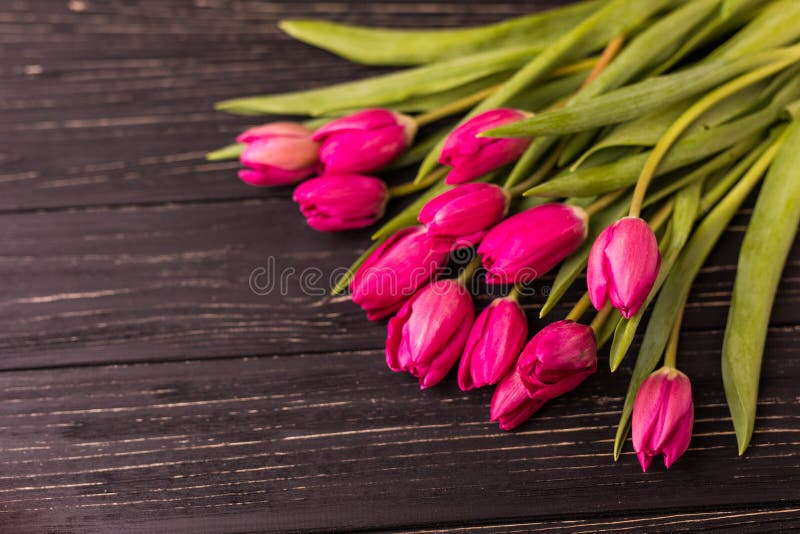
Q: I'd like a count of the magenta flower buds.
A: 13